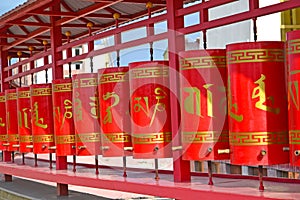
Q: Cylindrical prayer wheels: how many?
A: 11